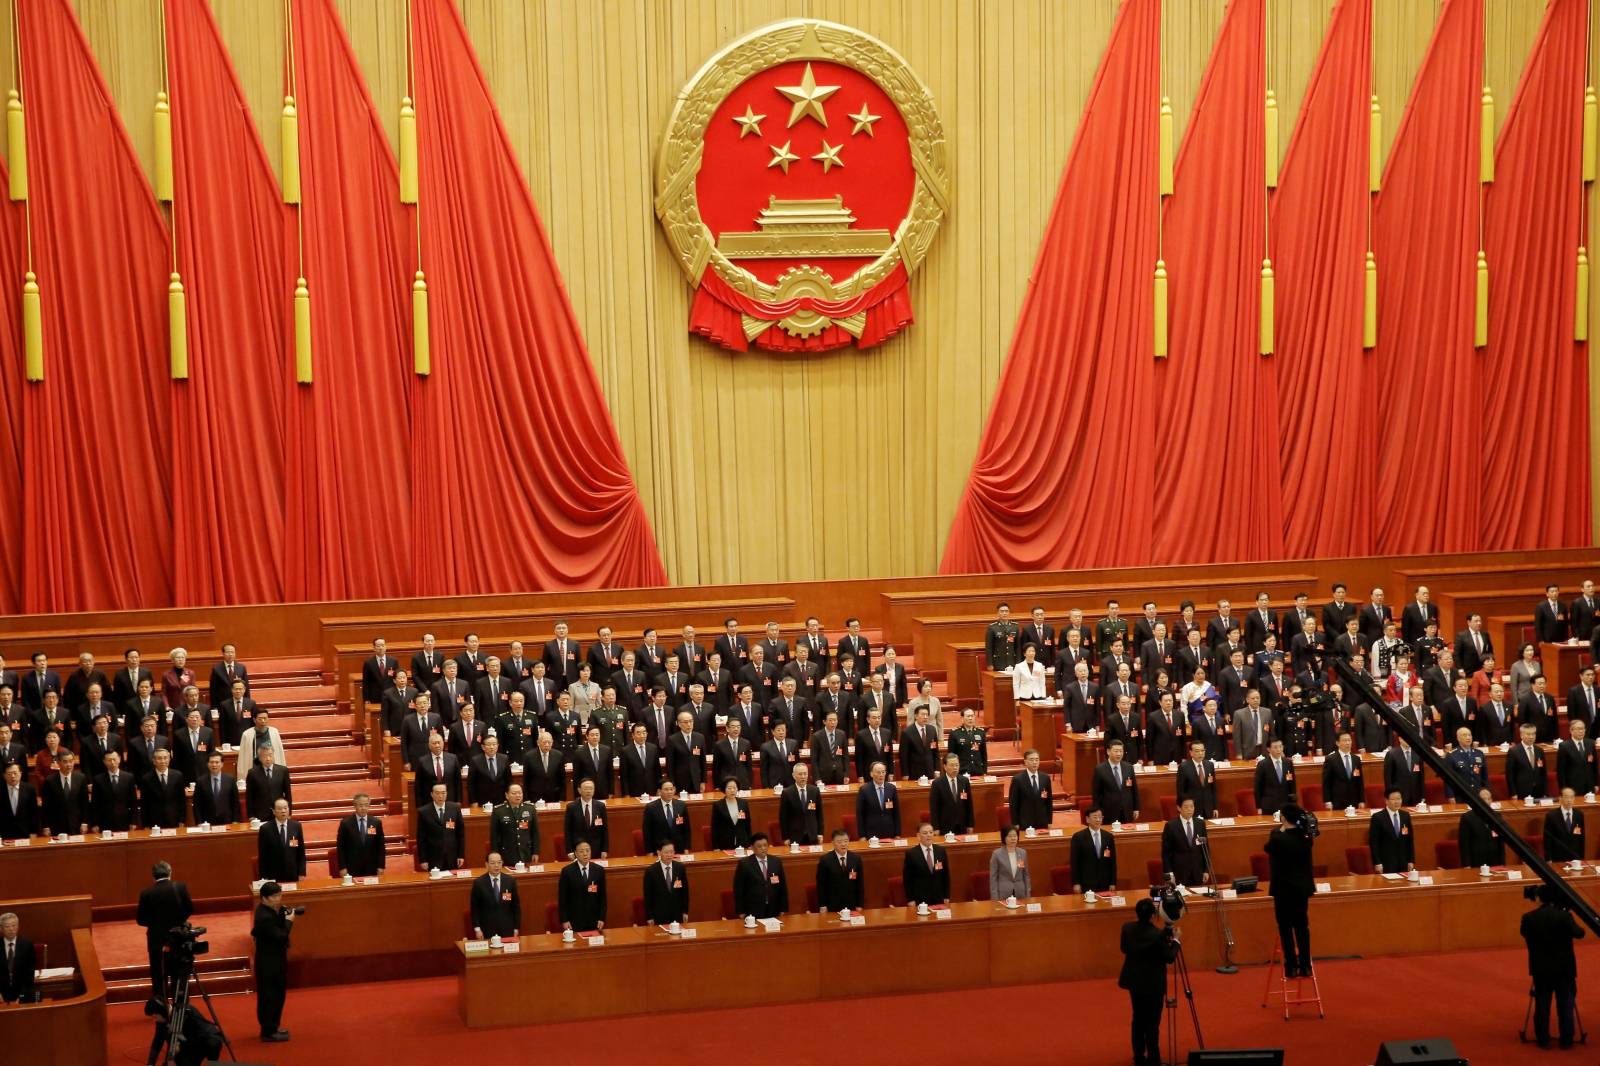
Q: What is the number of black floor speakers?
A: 2